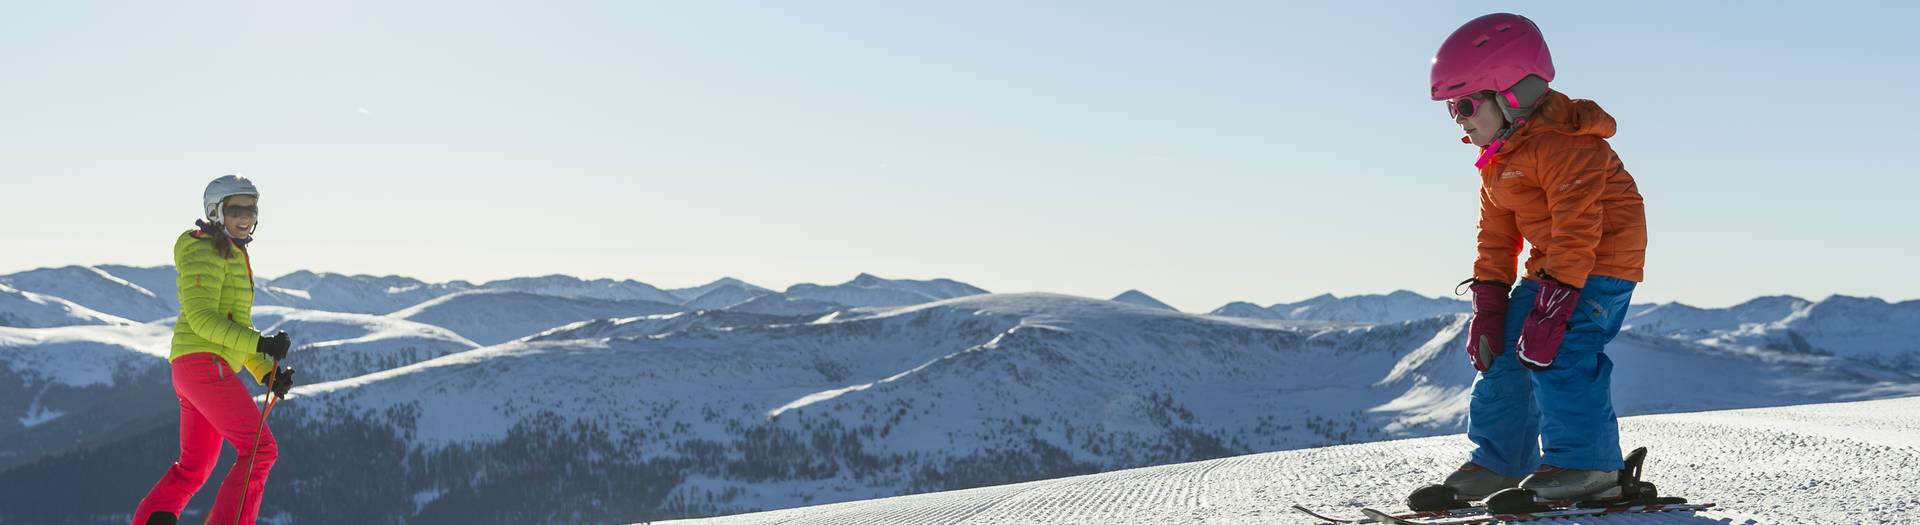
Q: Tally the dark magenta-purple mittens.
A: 2